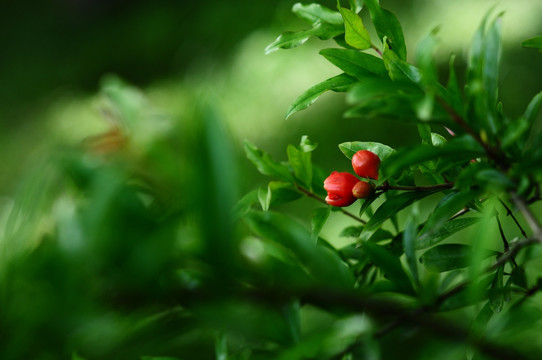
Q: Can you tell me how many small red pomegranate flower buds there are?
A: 3